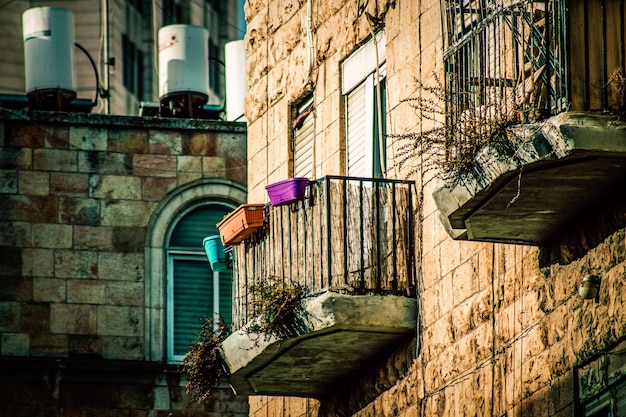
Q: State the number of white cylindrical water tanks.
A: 3